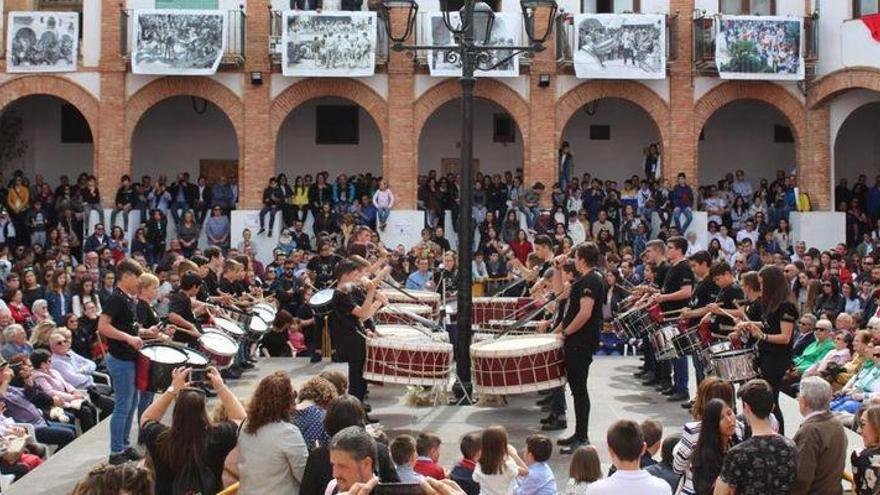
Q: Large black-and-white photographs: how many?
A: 5